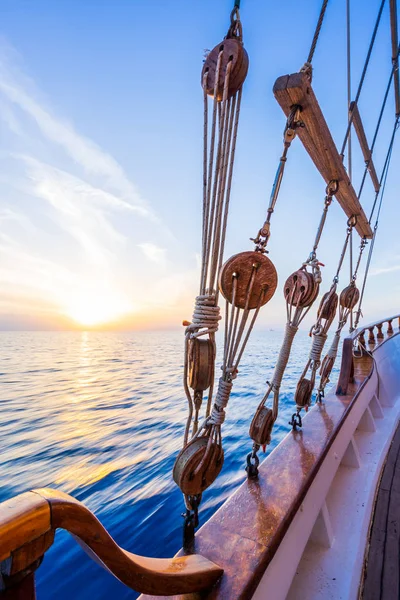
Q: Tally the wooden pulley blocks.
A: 10